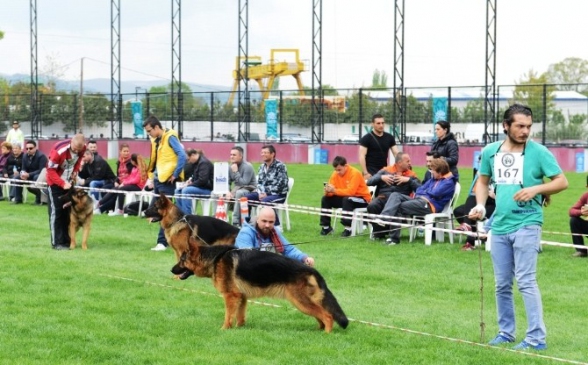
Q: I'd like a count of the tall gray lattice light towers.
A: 7